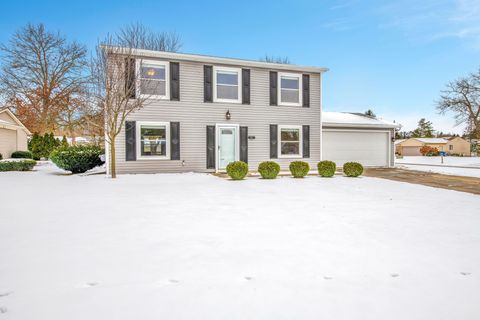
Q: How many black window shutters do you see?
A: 12